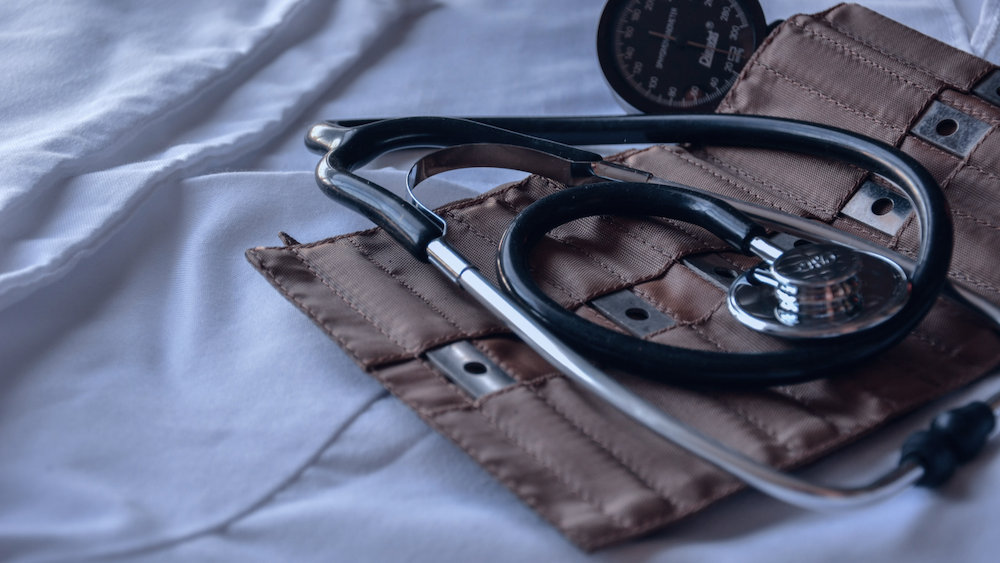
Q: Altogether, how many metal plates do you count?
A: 7